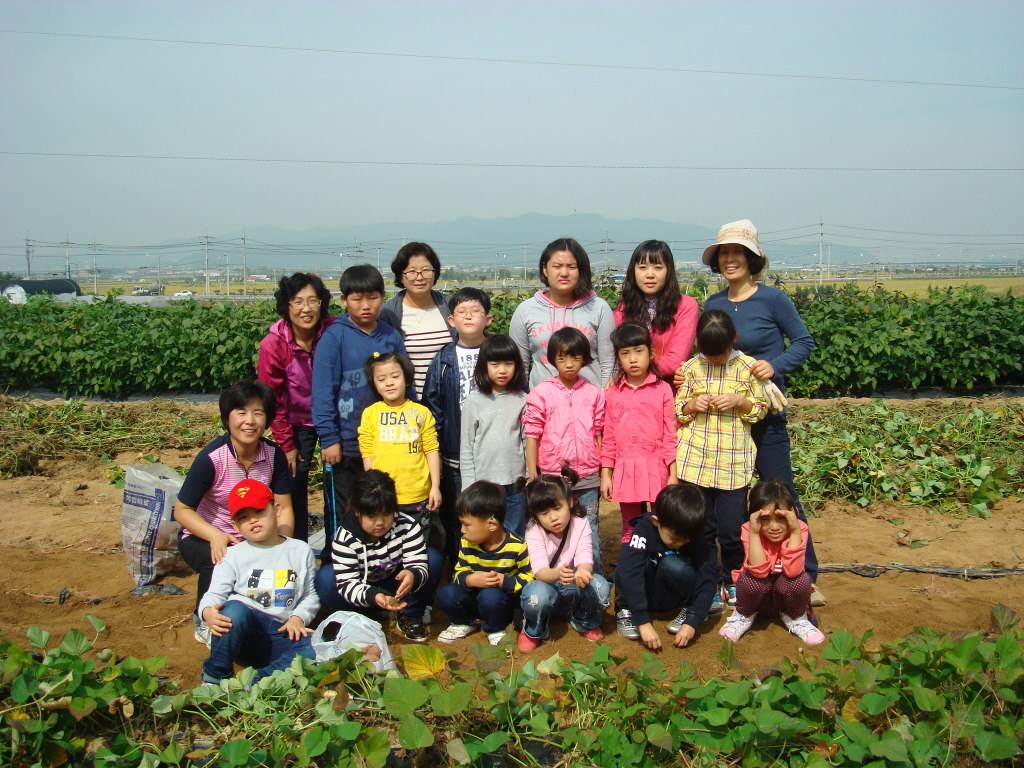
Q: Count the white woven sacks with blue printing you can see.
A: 1